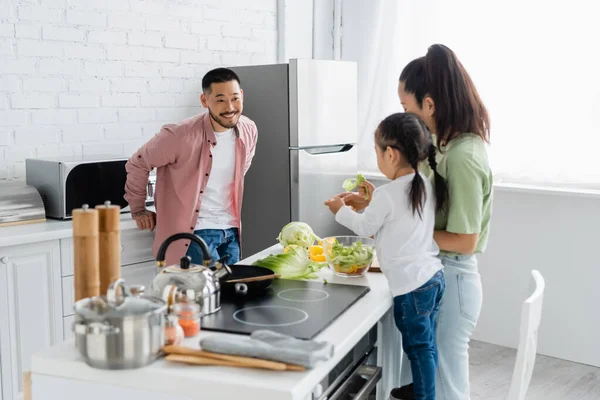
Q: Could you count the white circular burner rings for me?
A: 2